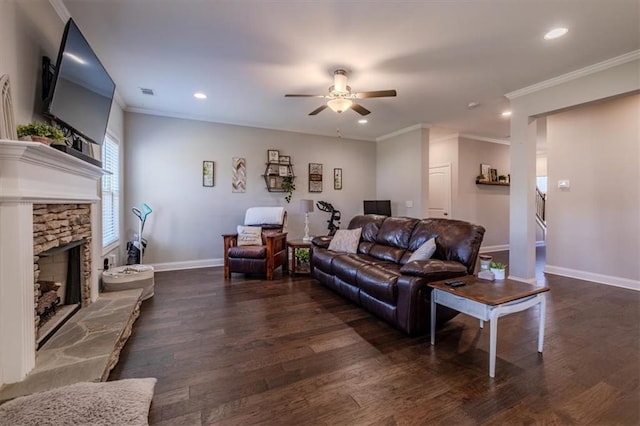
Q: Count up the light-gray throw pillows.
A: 2